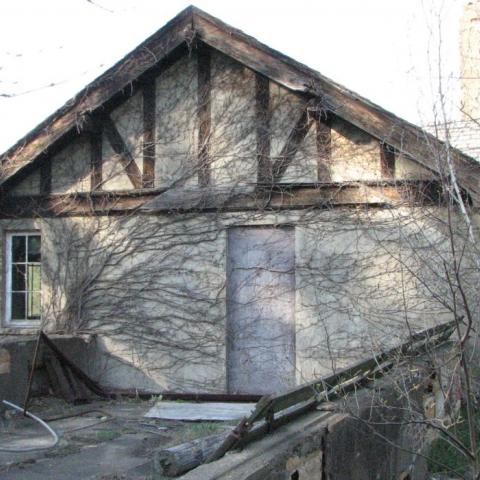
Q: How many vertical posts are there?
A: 7